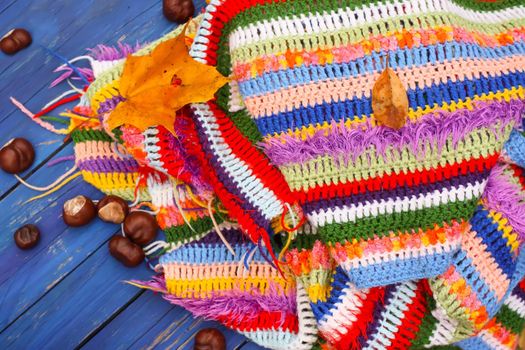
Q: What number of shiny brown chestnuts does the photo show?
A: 9